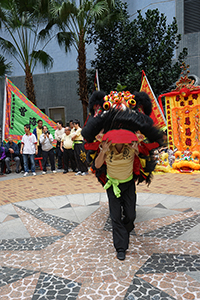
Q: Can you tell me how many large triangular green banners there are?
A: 1